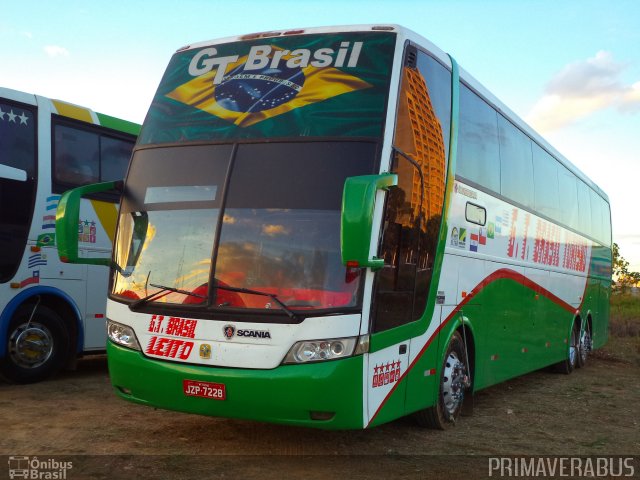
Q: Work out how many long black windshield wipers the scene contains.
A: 2